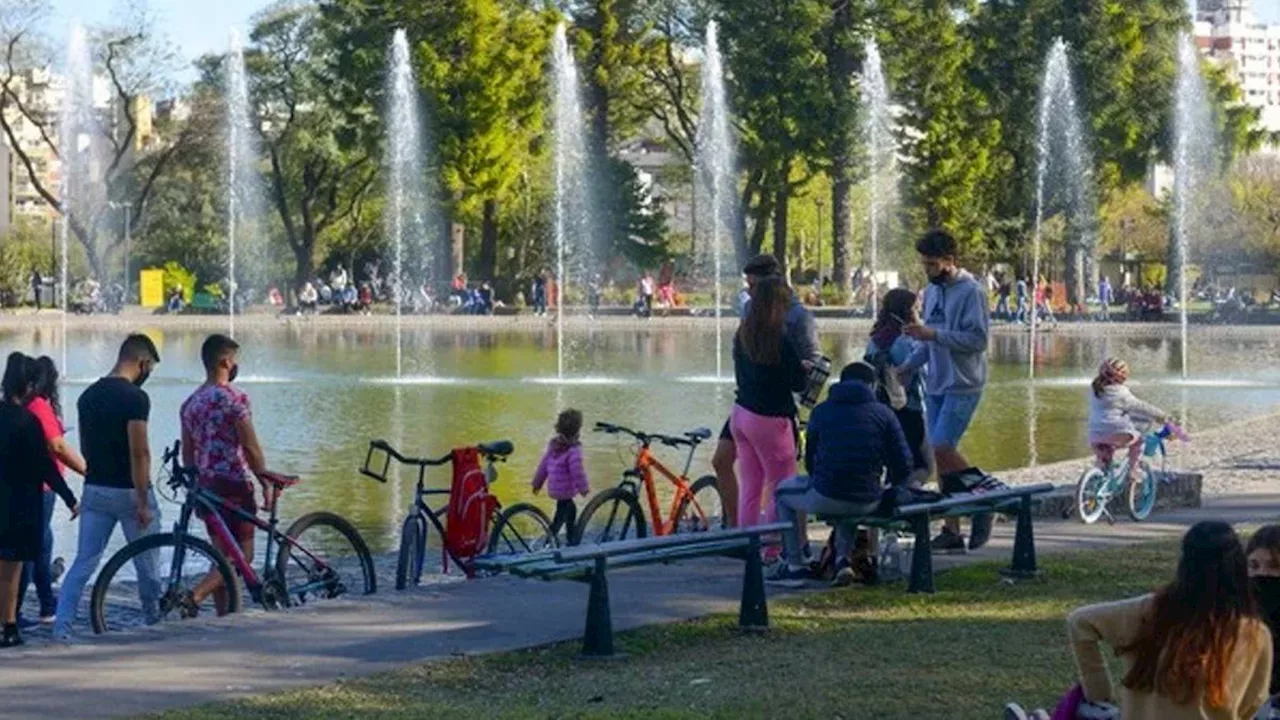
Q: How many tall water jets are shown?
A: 8